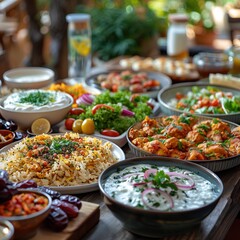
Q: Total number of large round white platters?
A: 1